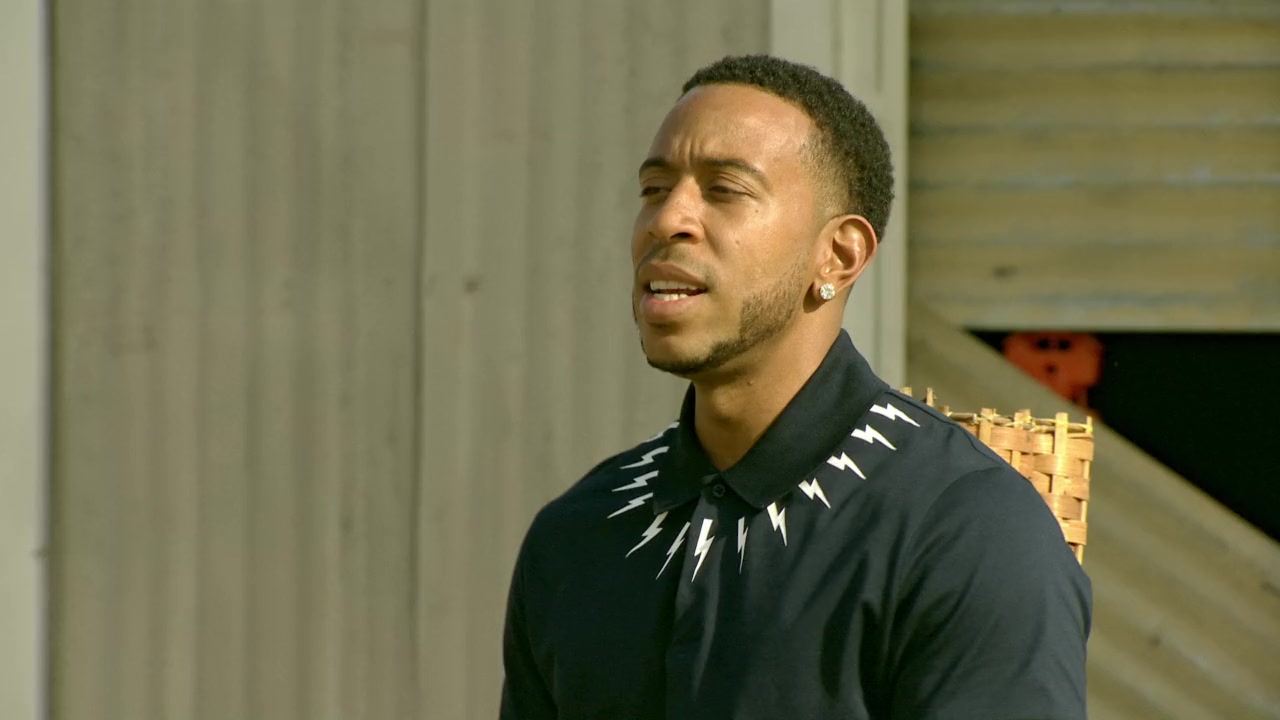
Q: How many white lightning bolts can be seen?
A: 13